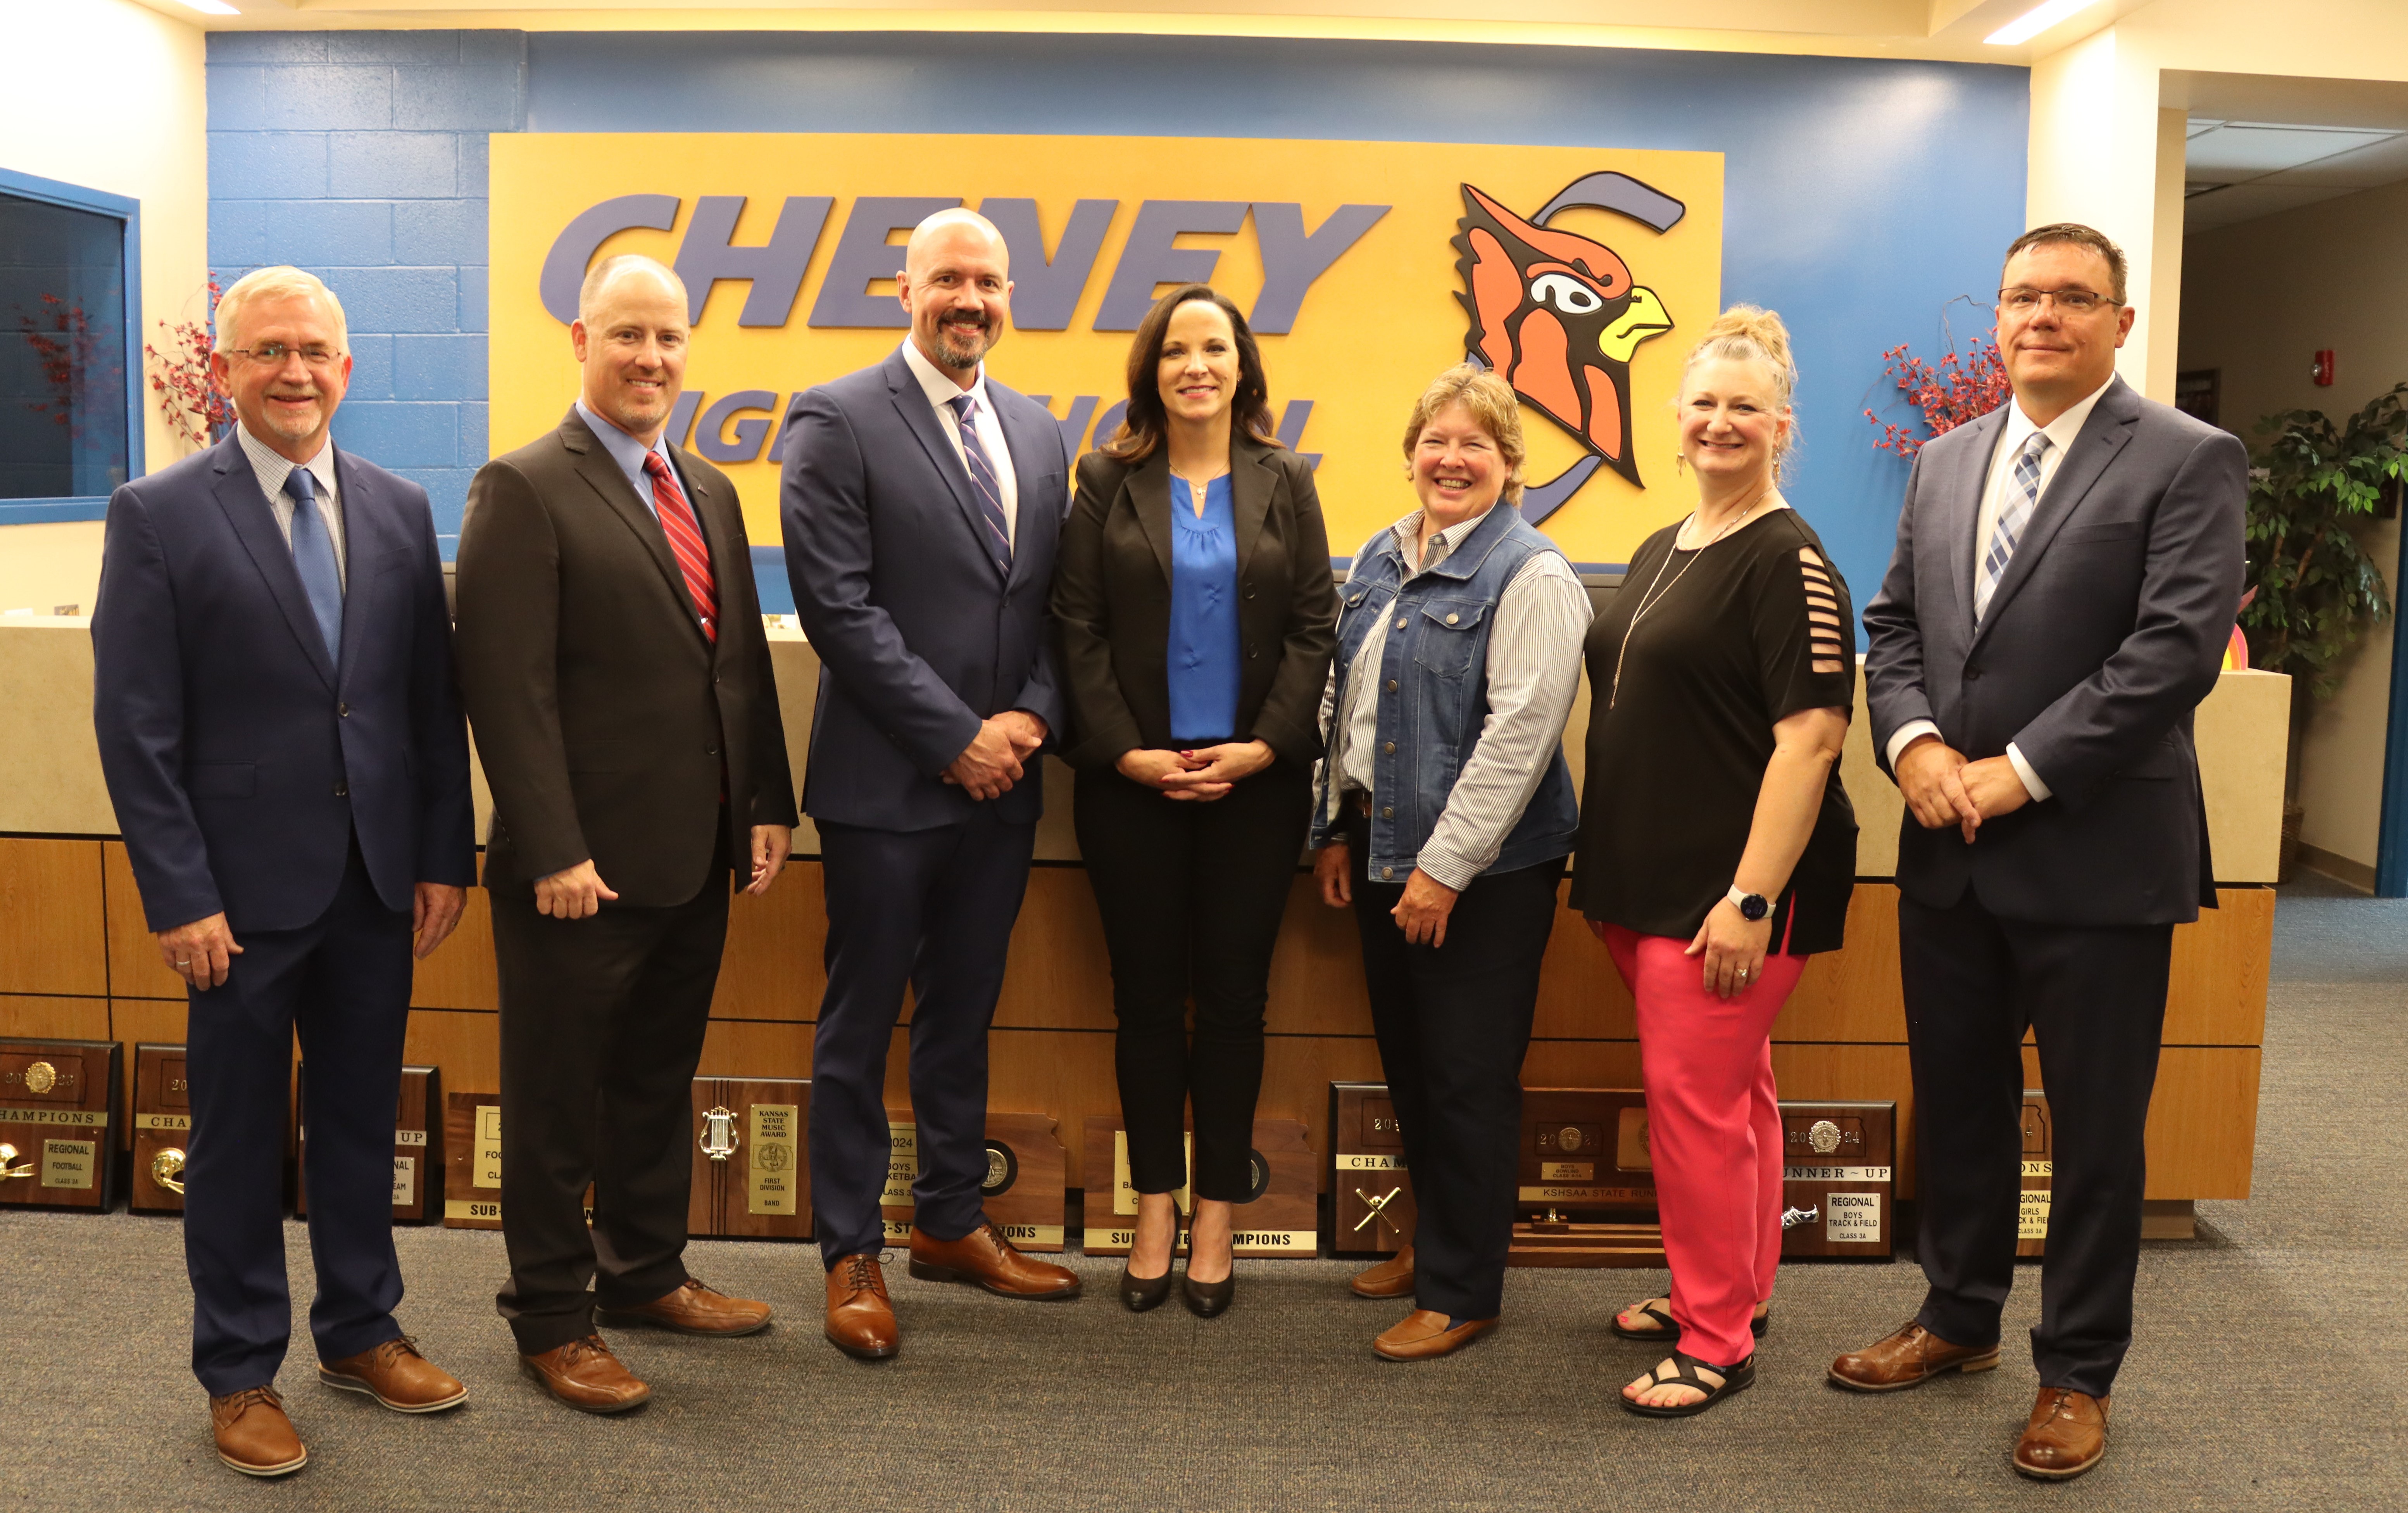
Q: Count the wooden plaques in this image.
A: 11